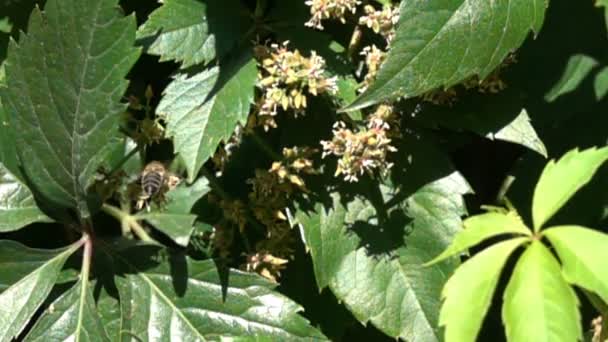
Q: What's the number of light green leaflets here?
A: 5